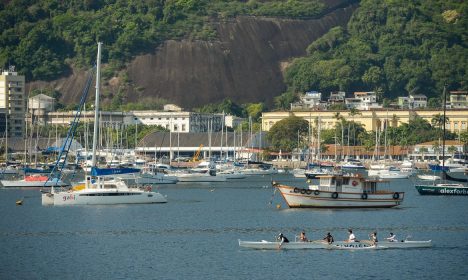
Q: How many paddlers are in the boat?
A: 6